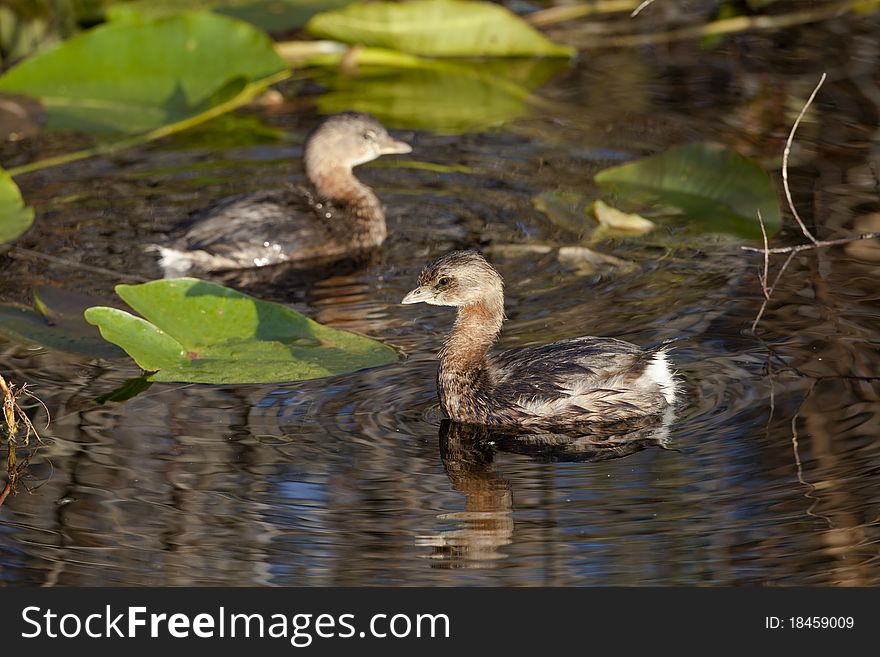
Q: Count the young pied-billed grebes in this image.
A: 2